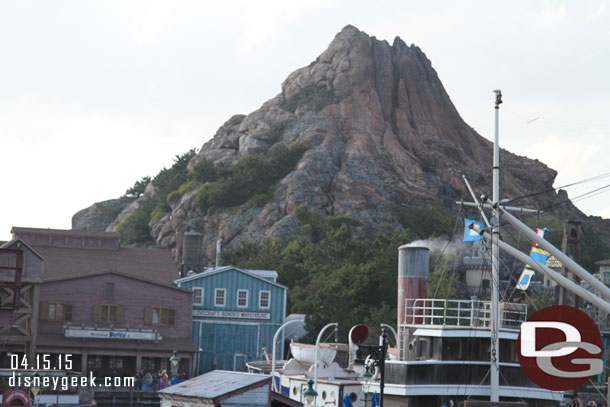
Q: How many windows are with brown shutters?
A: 3